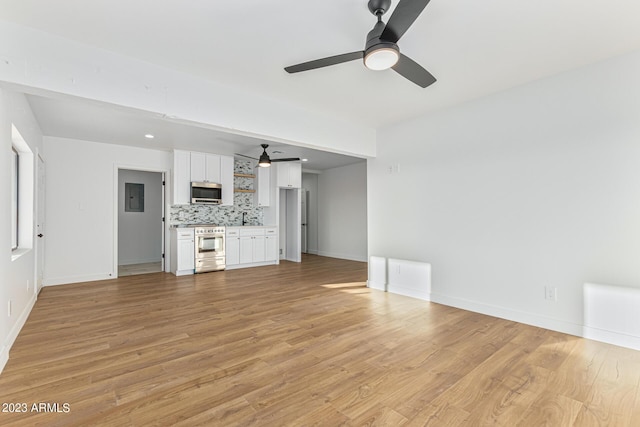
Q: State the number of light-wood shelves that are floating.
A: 2